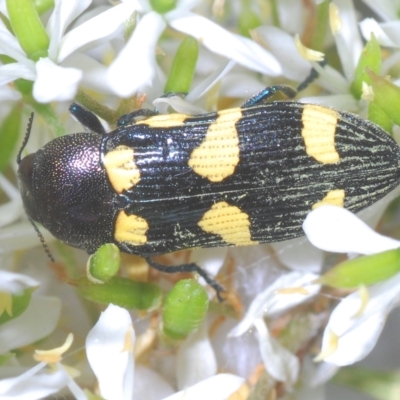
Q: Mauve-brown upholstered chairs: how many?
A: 0